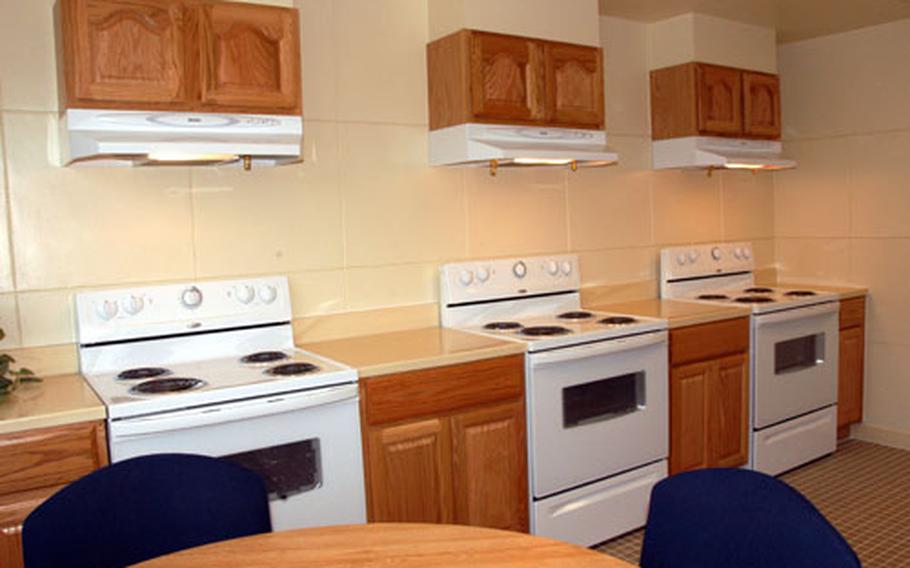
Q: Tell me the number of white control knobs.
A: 15